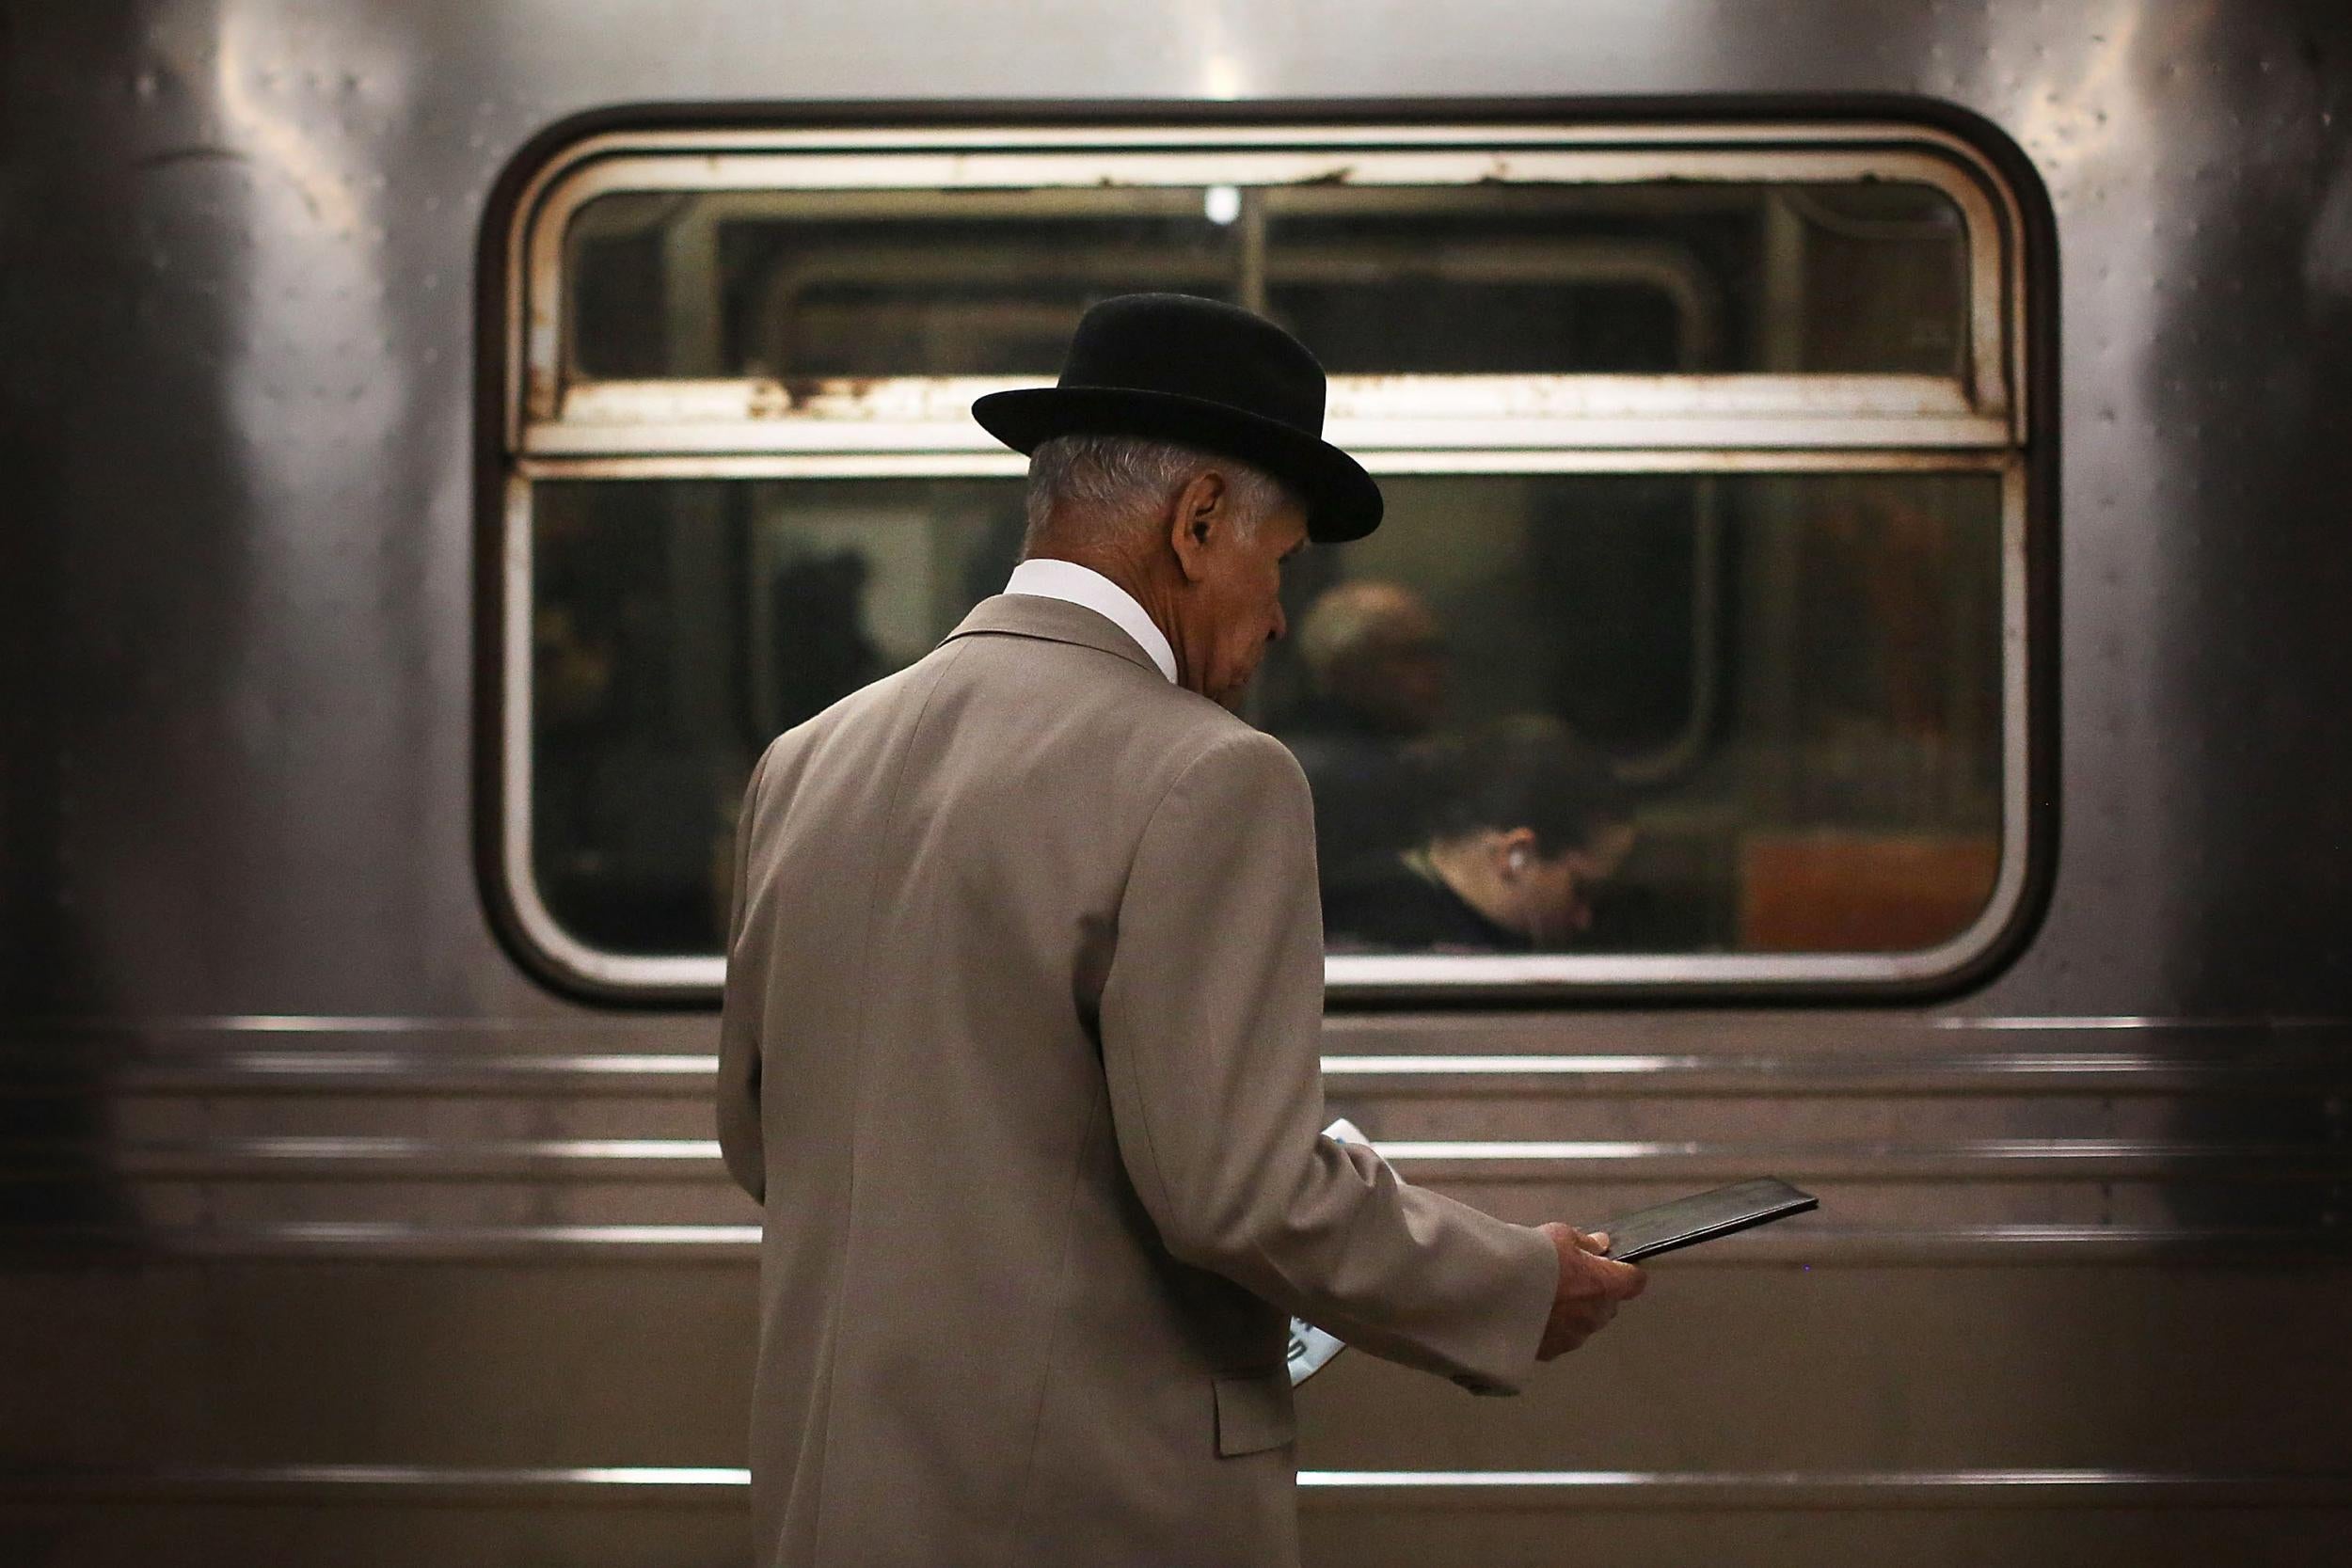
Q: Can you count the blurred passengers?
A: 2